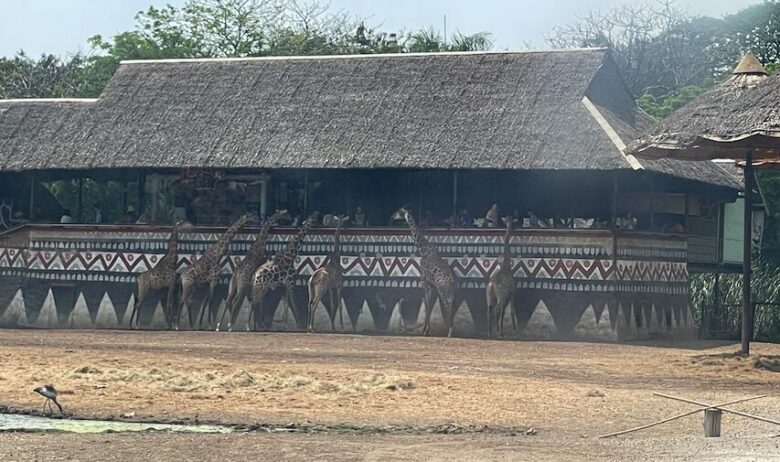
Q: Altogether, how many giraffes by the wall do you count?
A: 7